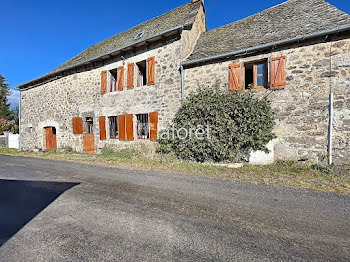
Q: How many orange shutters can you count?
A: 11